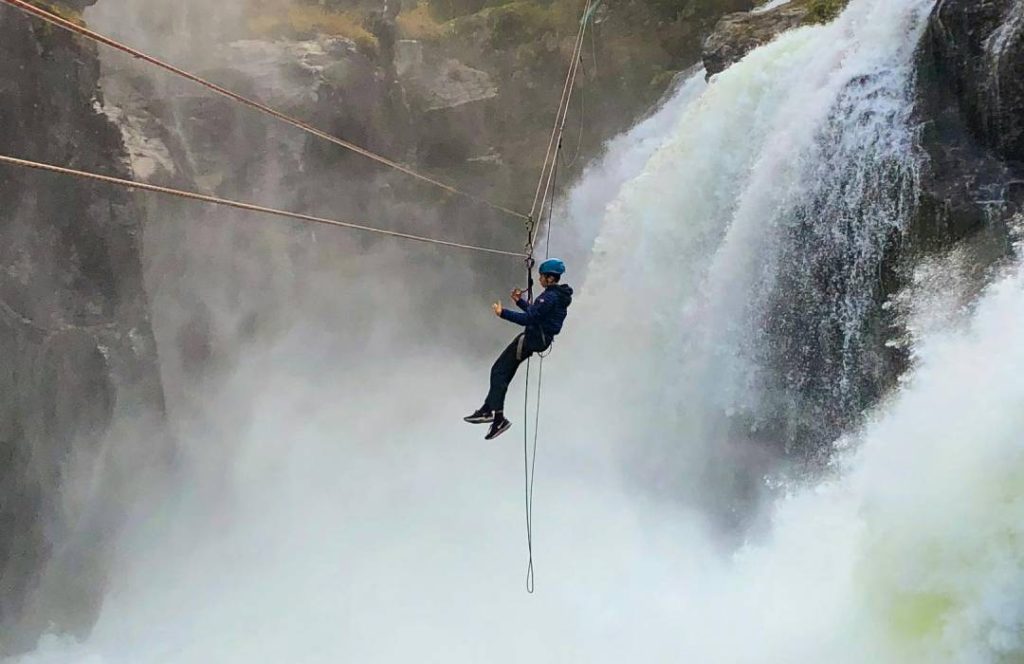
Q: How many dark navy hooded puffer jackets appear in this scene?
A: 1